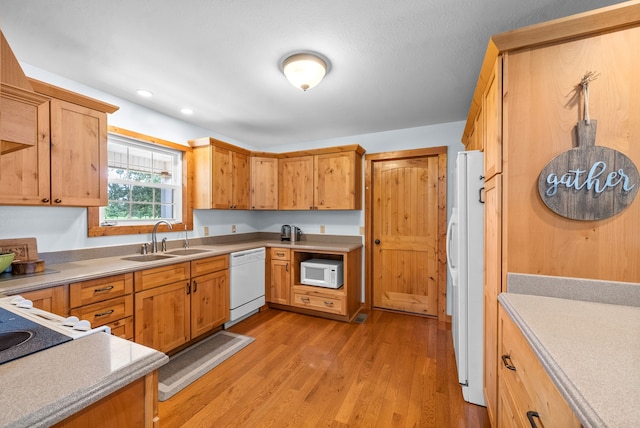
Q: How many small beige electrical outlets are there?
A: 4